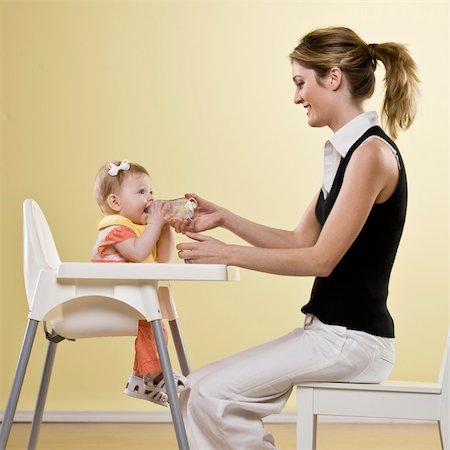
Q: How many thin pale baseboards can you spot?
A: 1